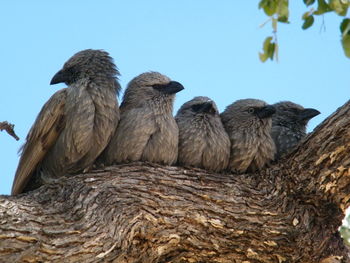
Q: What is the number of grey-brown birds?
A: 5